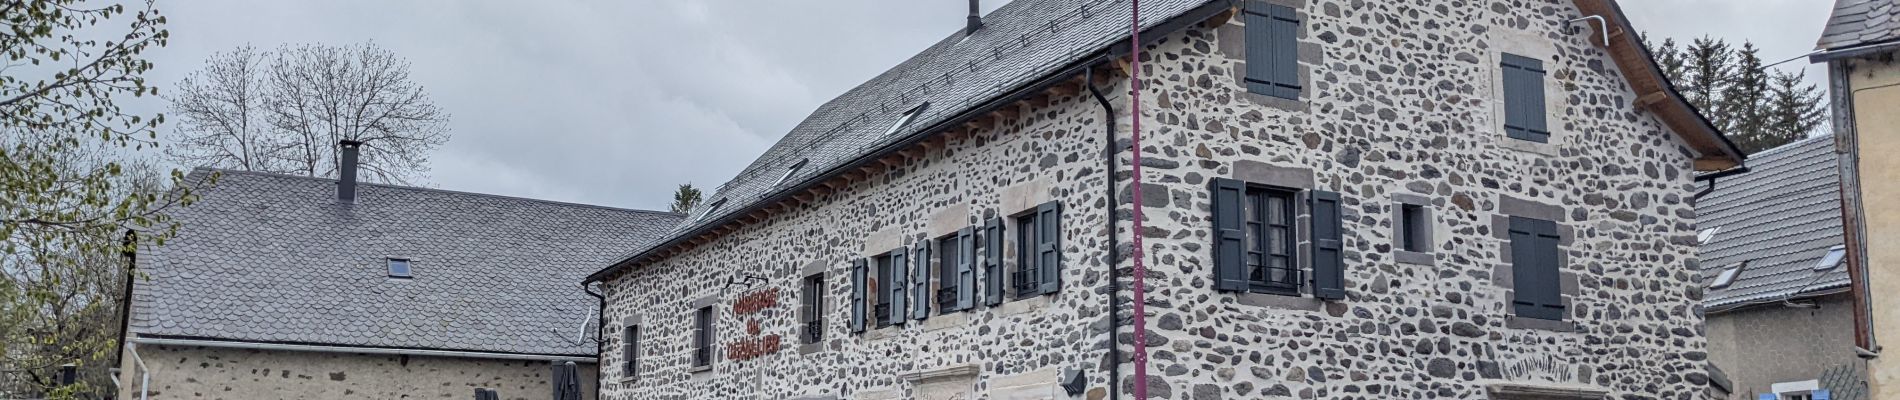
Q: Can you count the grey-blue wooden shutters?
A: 14